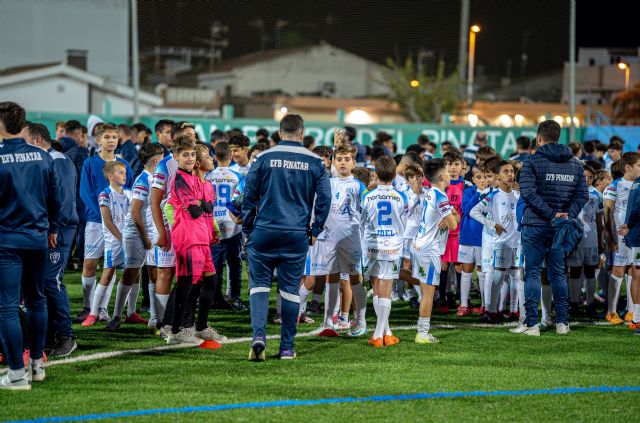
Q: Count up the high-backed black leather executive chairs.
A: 0